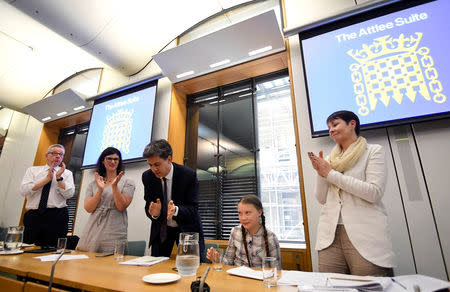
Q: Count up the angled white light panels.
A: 2